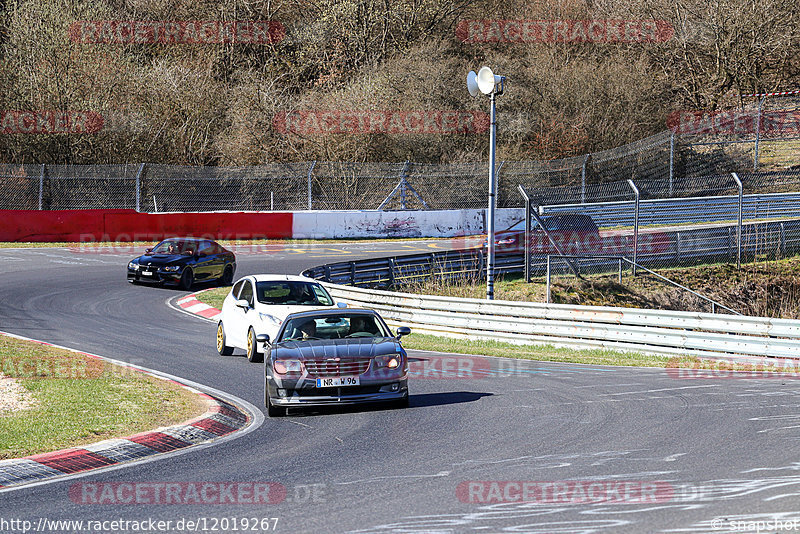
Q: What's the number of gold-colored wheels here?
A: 2